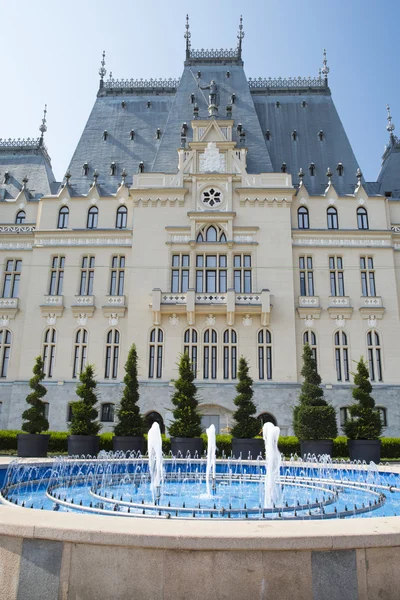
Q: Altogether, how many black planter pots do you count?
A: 7